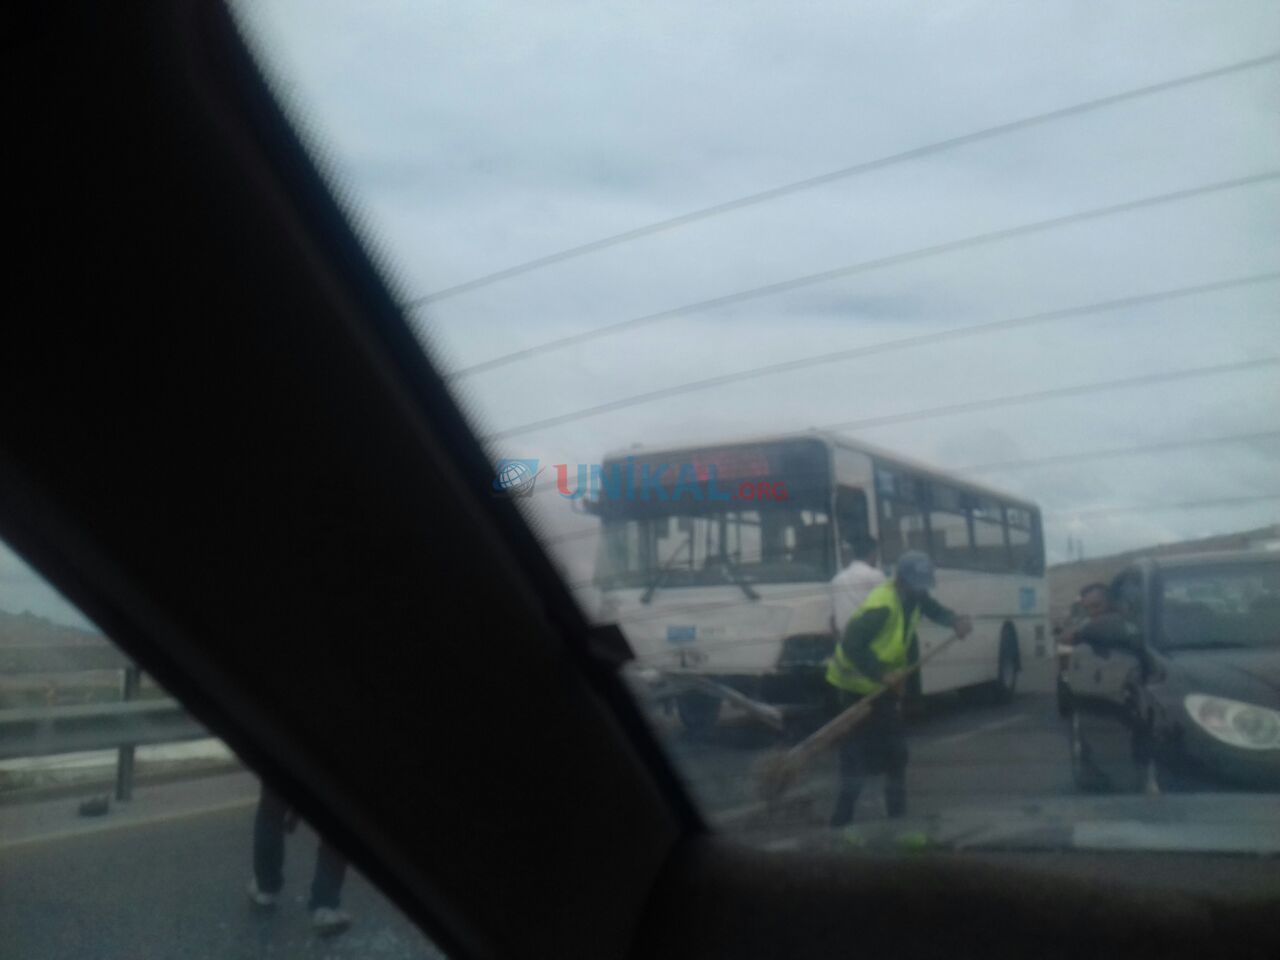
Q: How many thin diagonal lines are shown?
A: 6